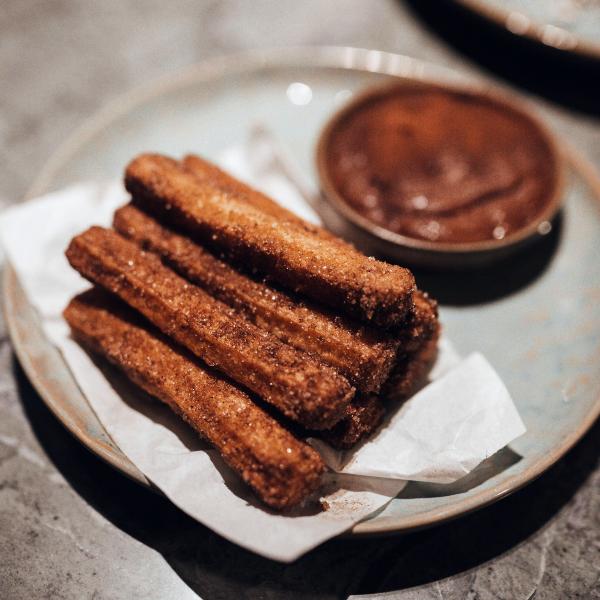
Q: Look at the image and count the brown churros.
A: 7